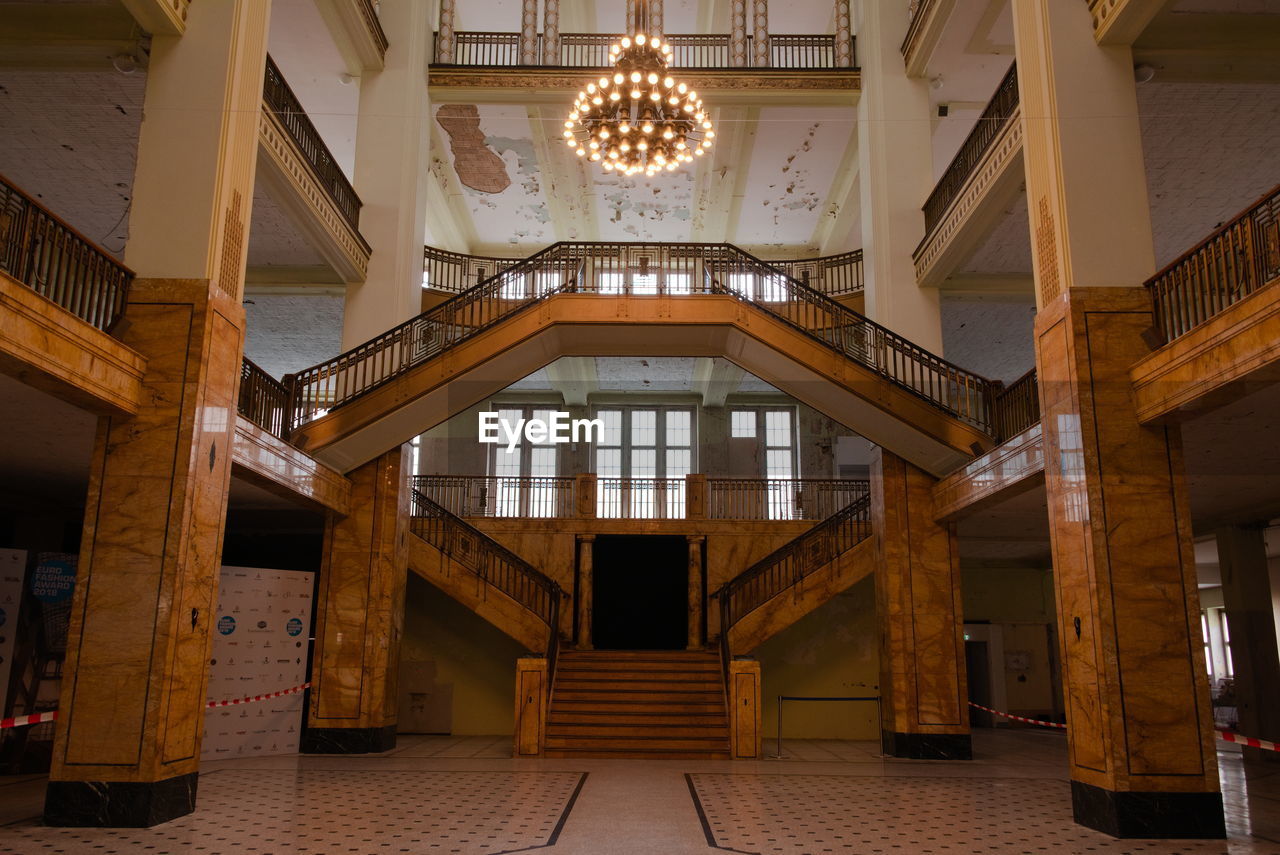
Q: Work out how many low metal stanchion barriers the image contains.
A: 1